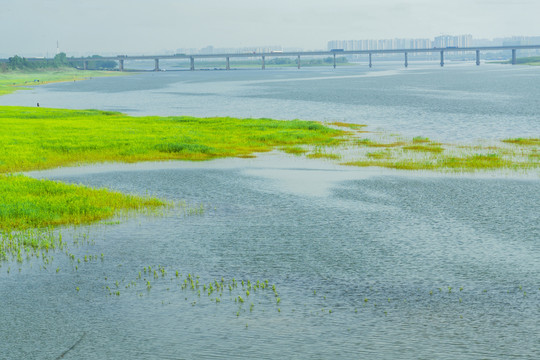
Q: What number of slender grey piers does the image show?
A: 13